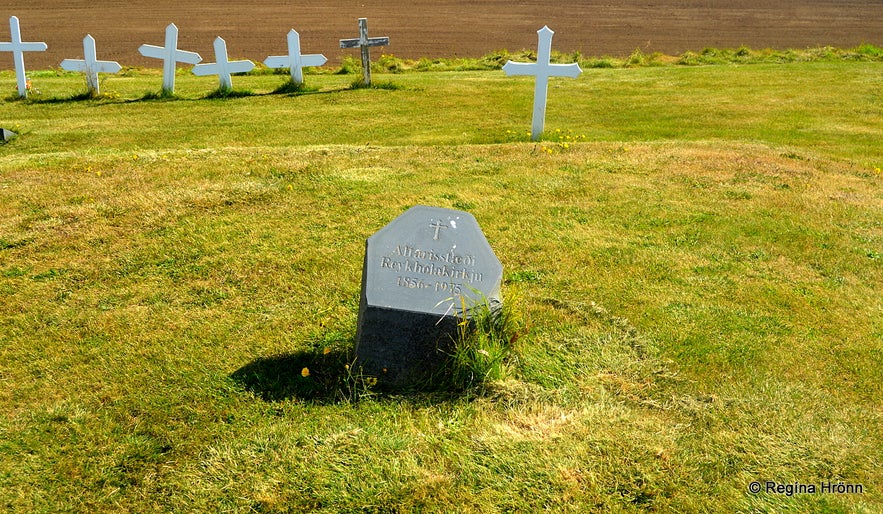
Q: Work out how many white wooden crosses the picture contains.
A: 6